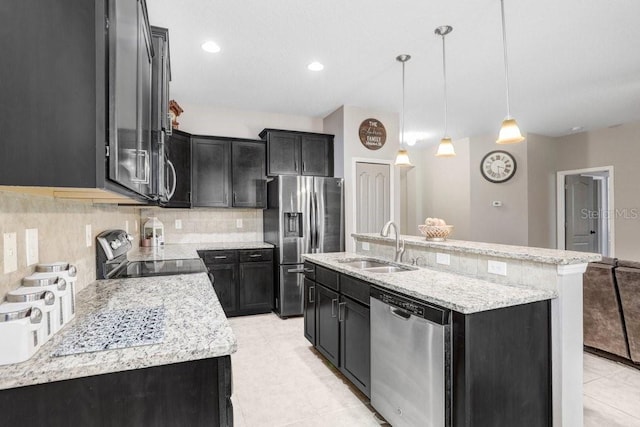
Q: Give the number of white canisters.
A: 4